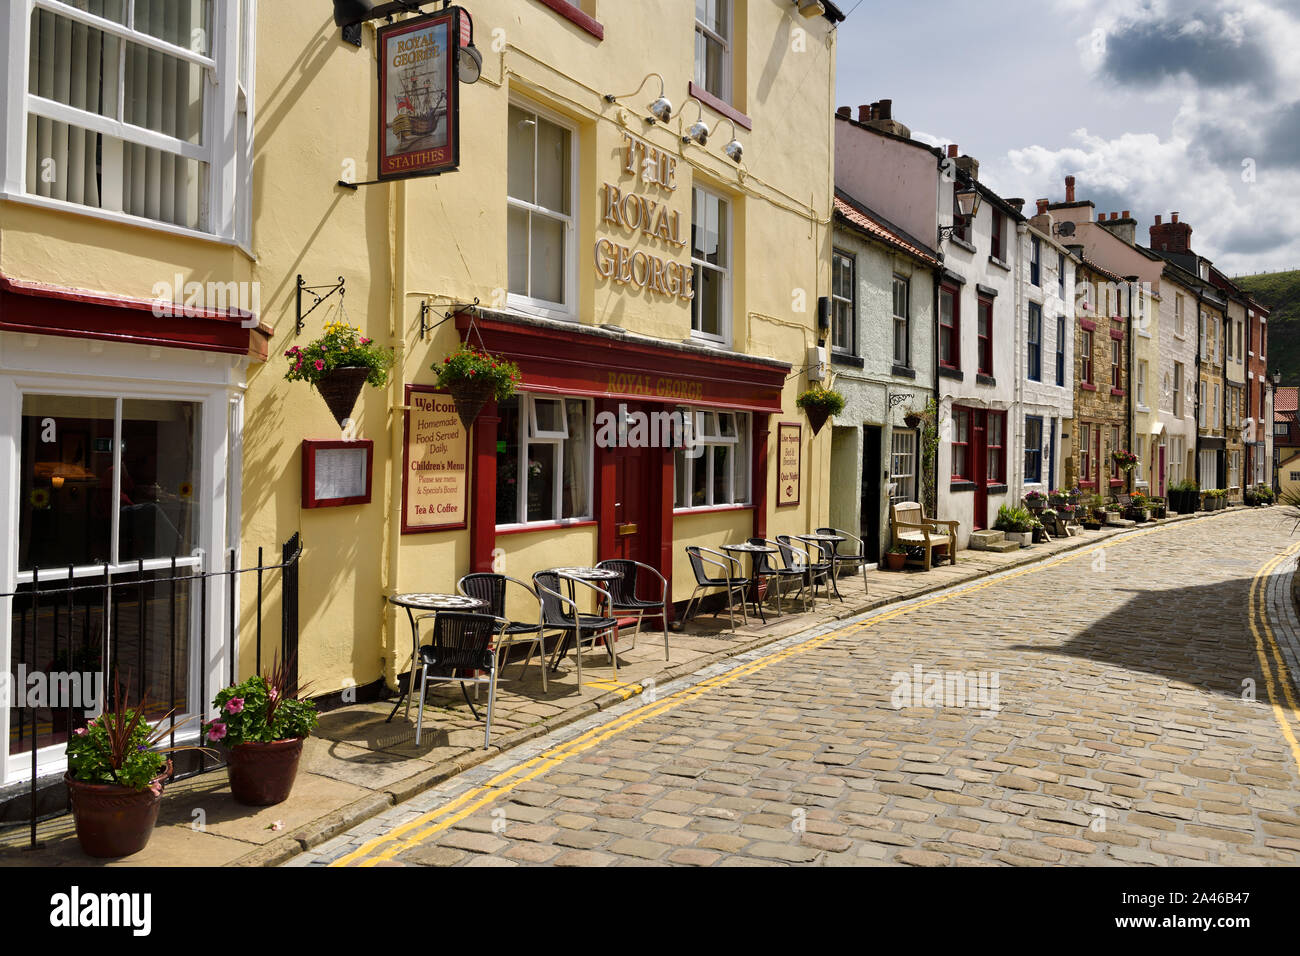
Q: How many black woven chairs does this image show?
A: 8